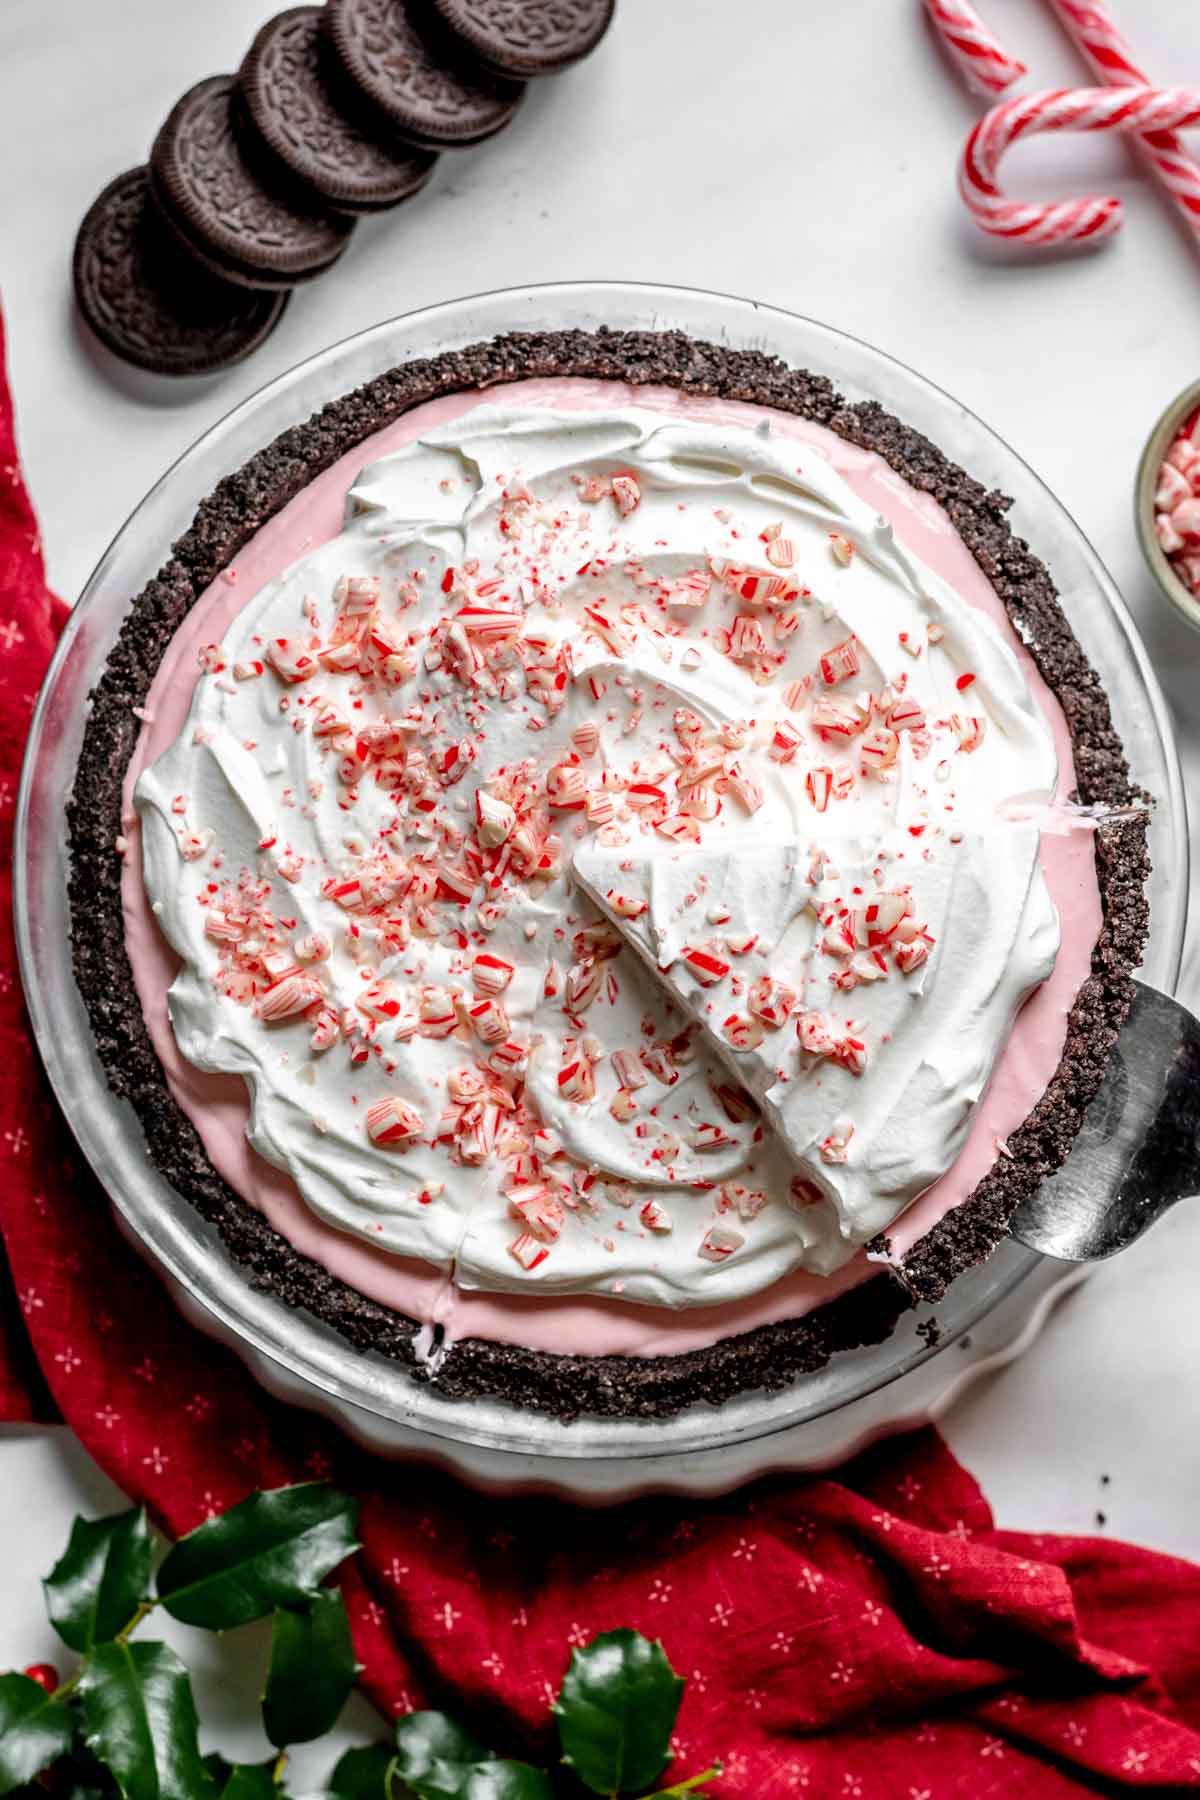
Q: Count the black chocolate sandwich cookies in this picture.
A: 5